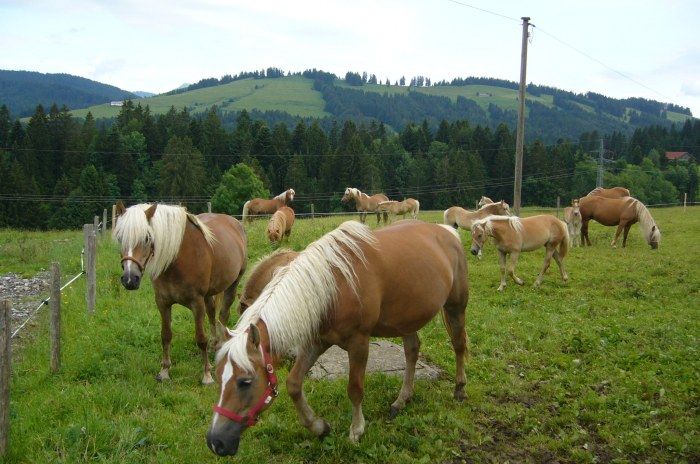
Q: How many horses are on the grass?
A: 13